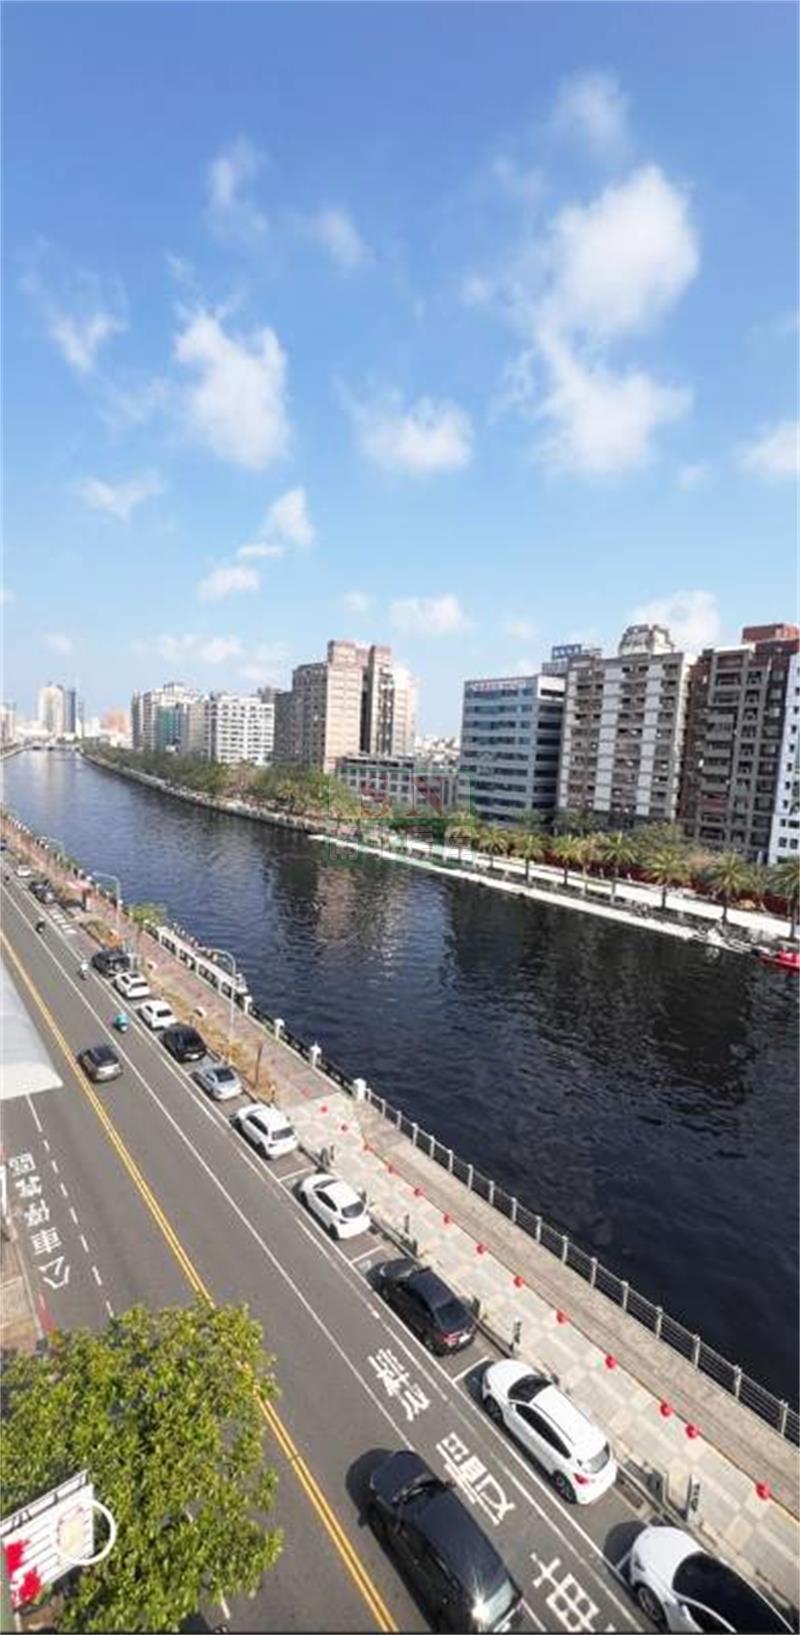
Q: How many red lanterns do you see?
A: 14